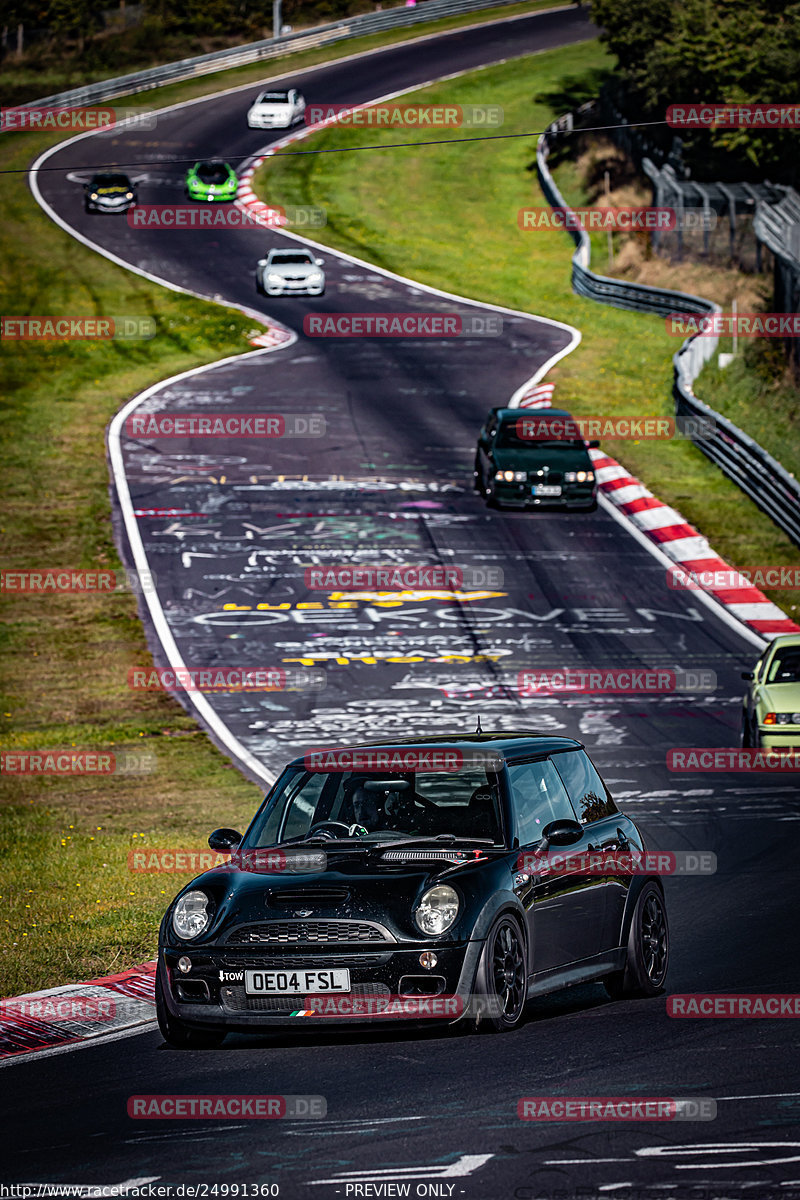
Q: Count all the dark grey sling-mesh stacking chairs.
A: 0